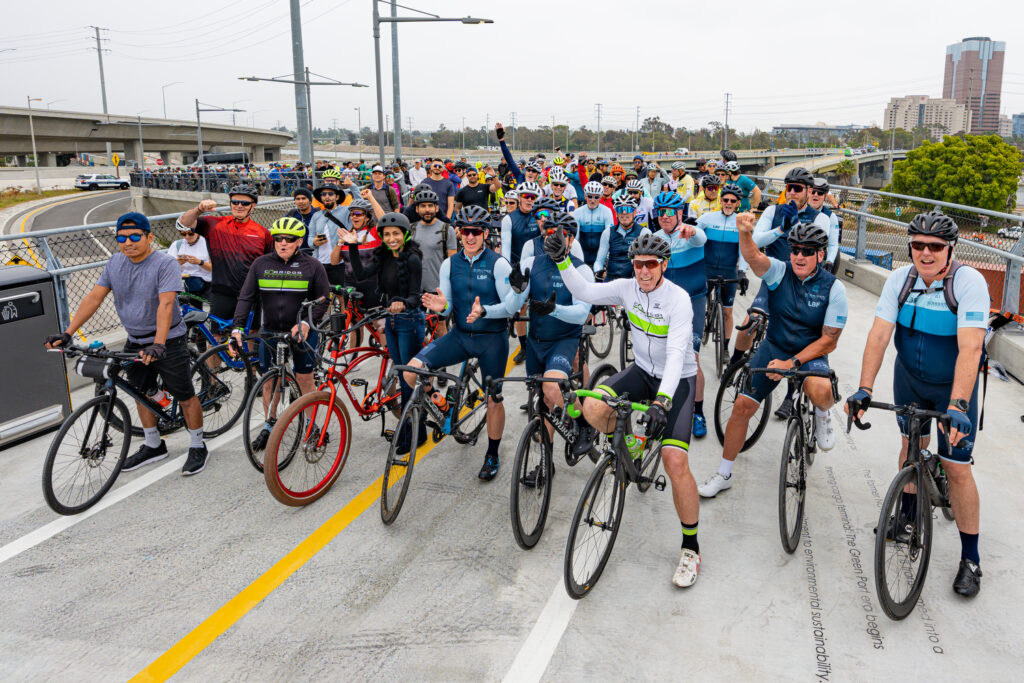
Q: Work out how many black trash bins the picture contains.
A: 1